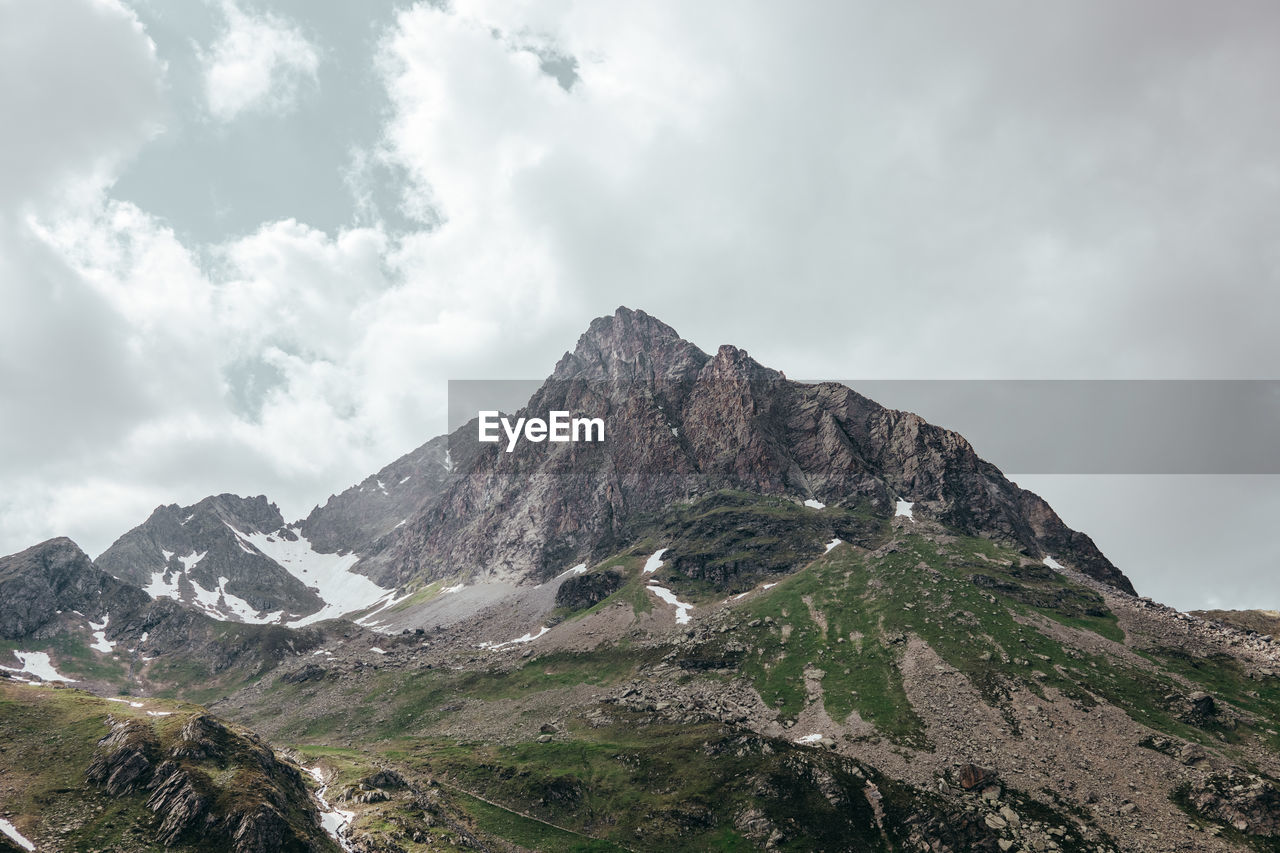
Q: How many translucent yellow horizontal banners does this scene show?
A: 0